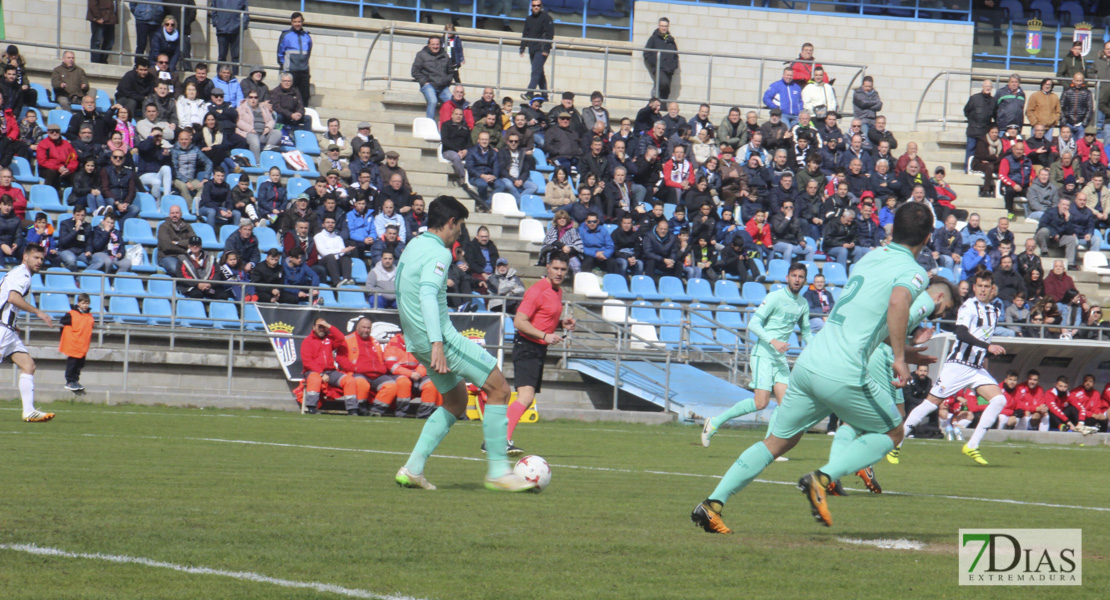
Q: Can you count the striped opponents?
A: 2